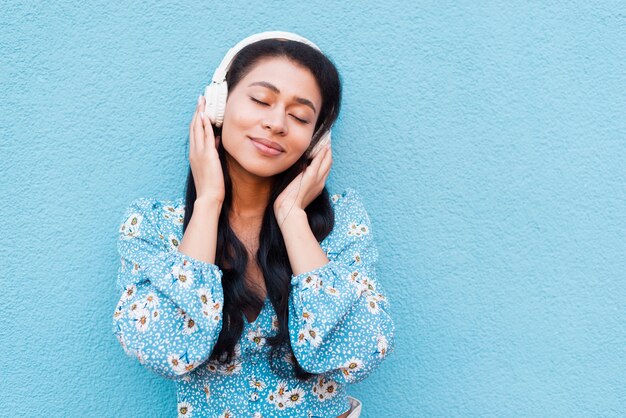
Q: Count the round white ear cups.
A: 2